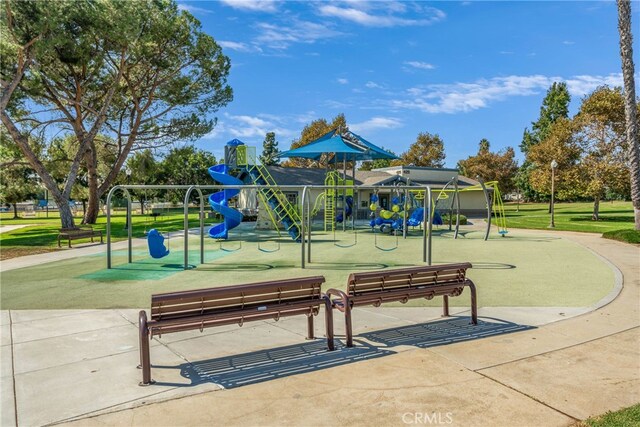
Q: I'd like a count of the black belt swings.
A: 4